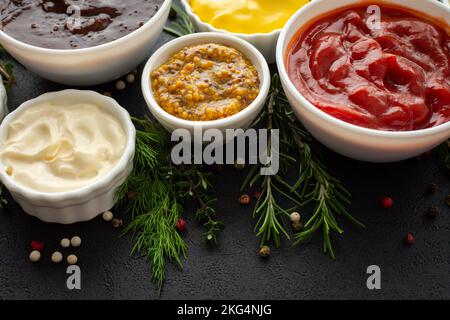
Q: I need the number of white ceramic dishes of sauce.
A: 5